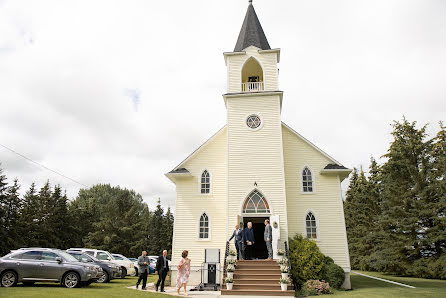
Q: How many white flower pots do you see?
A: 8